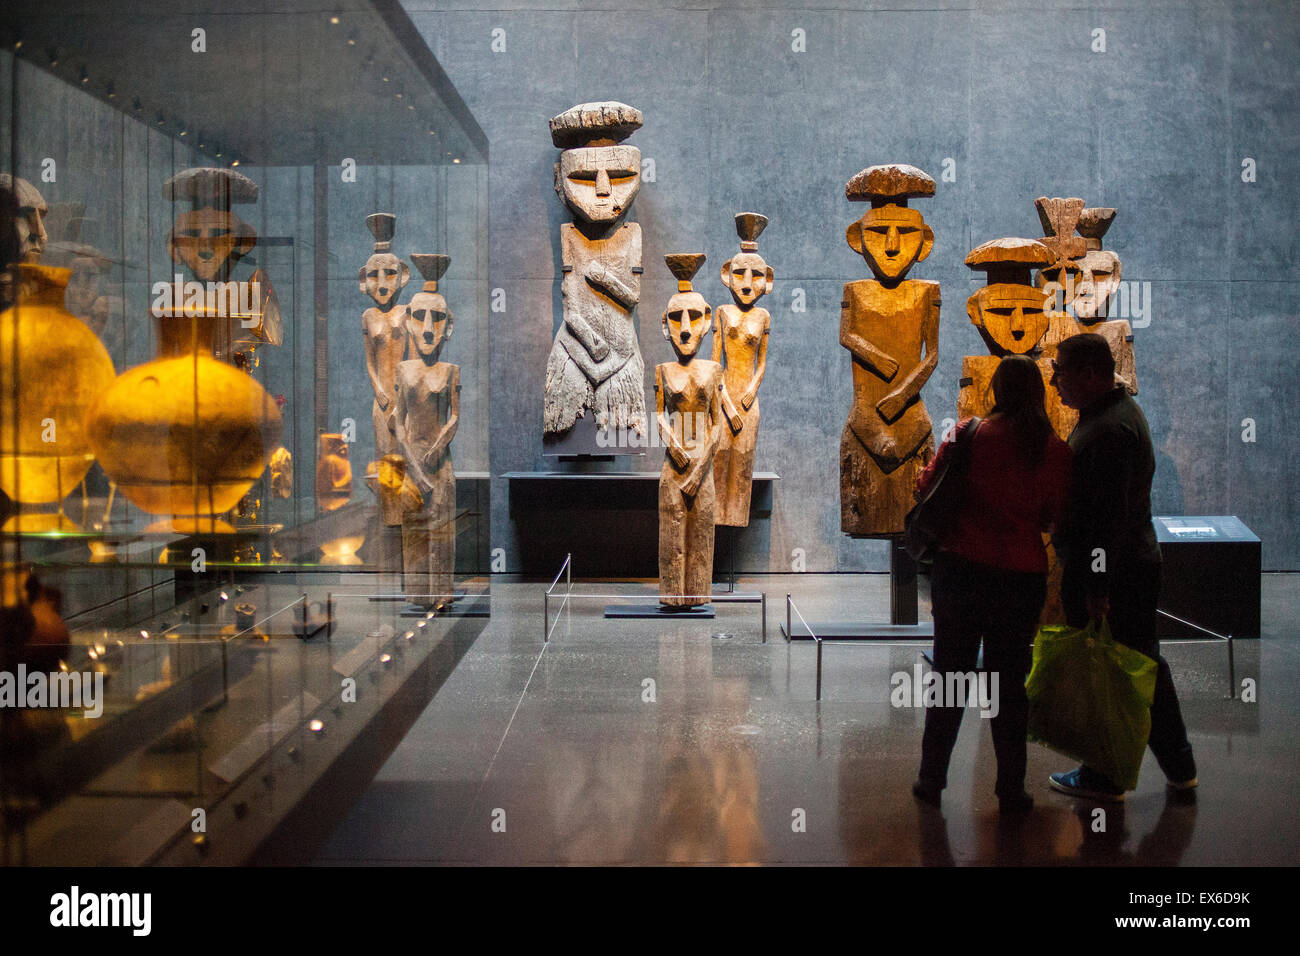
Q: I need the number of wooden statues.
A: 7